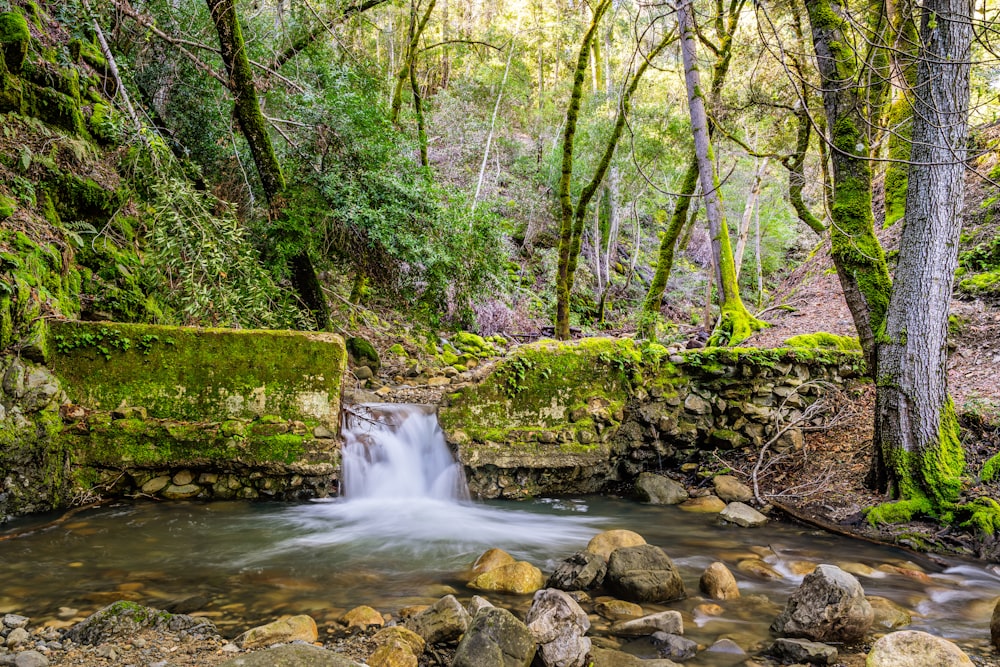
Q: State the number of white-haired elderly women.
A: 0